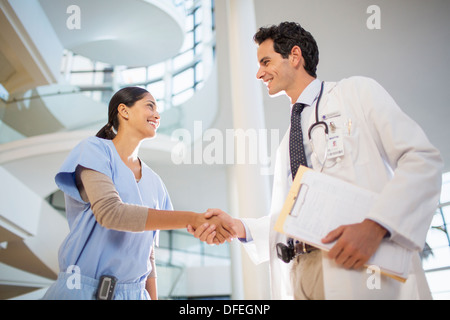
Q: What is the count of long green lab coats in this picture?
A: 0